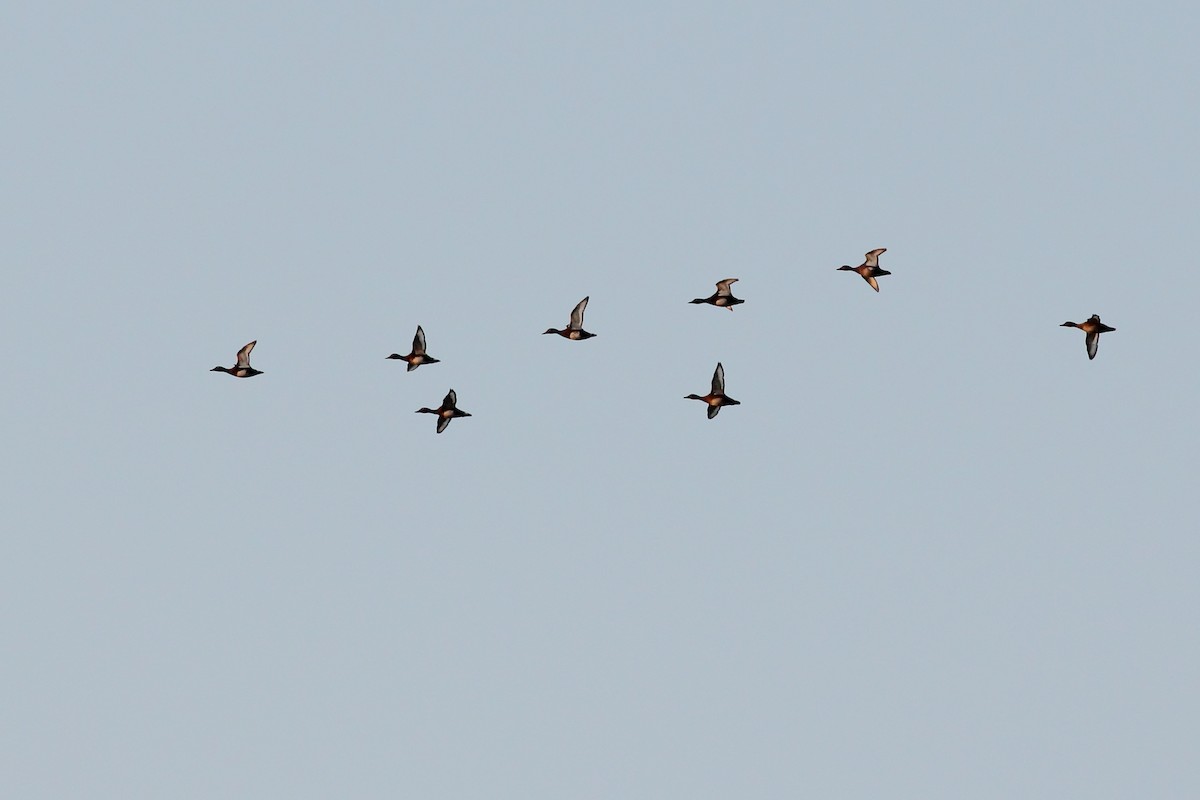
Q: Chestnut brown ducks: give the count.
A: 8